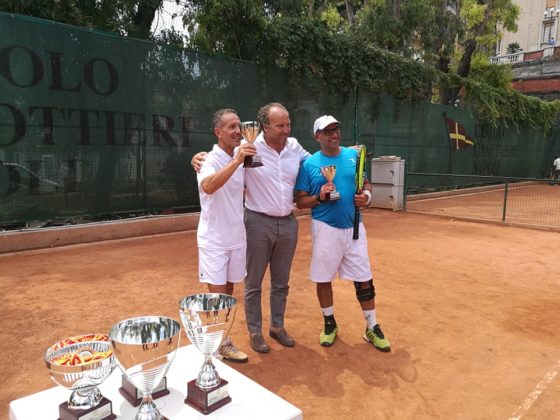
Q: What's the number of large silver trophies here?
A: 3